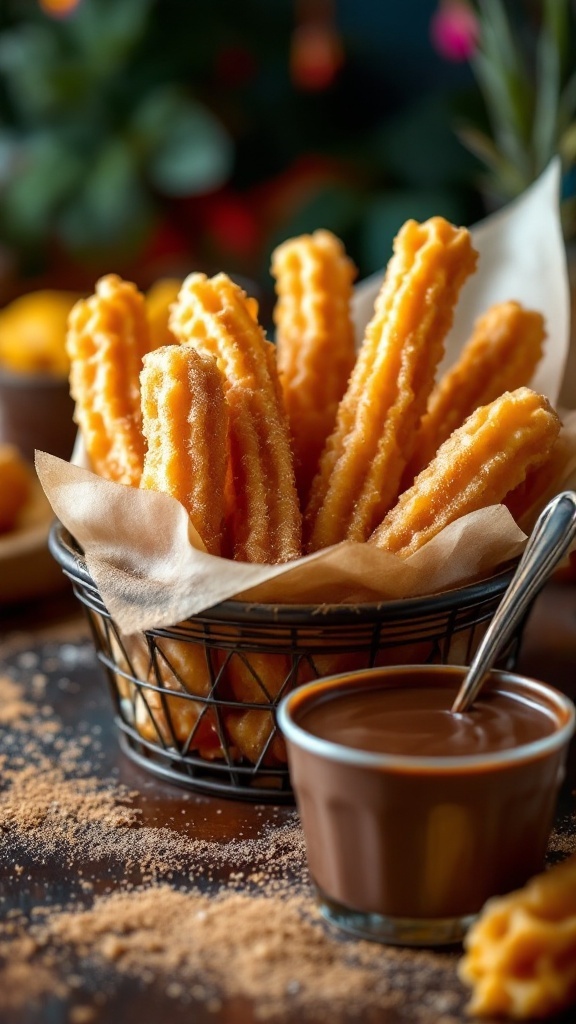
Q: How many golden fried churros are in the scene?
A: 8